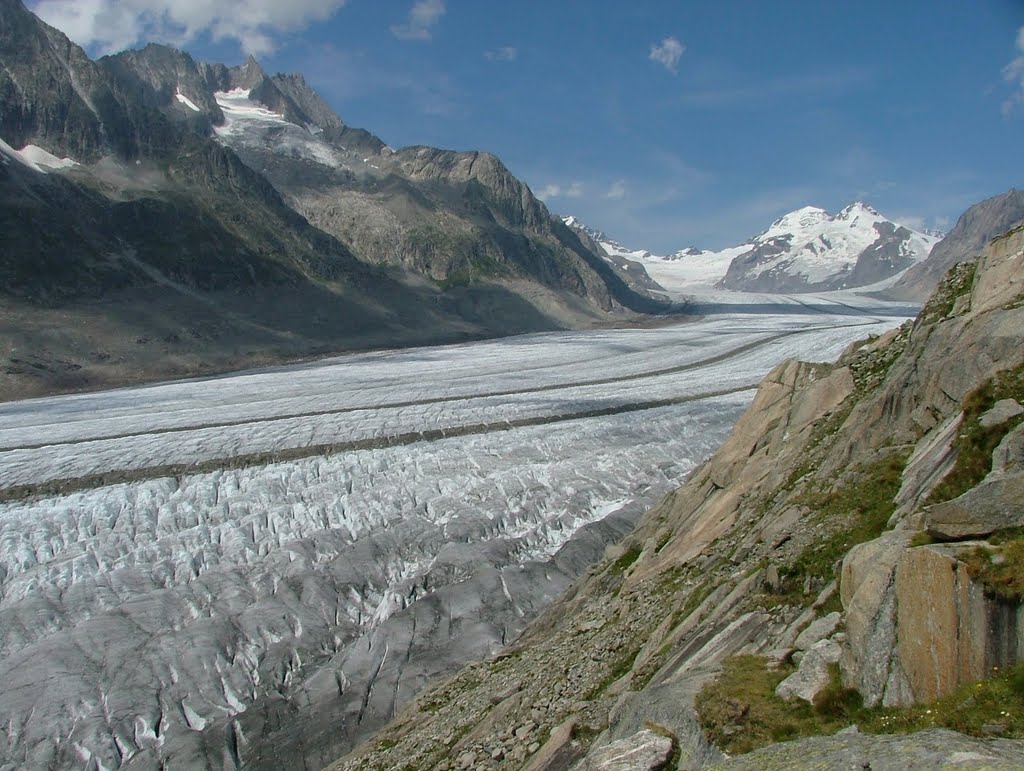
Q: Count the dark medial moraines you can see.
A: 2